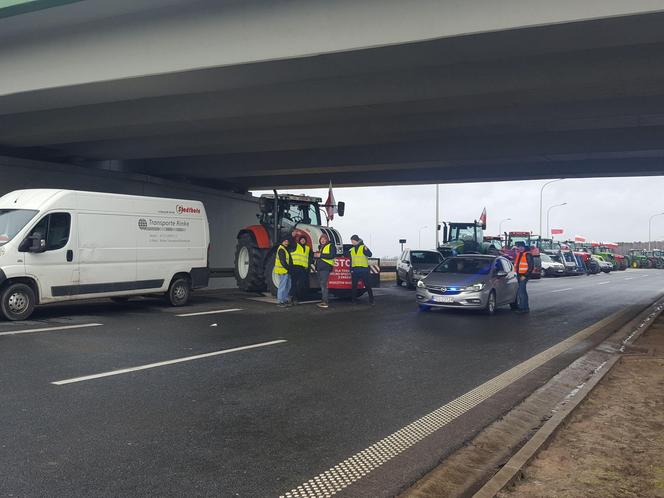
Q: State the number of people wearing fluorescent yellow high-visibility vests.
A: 4